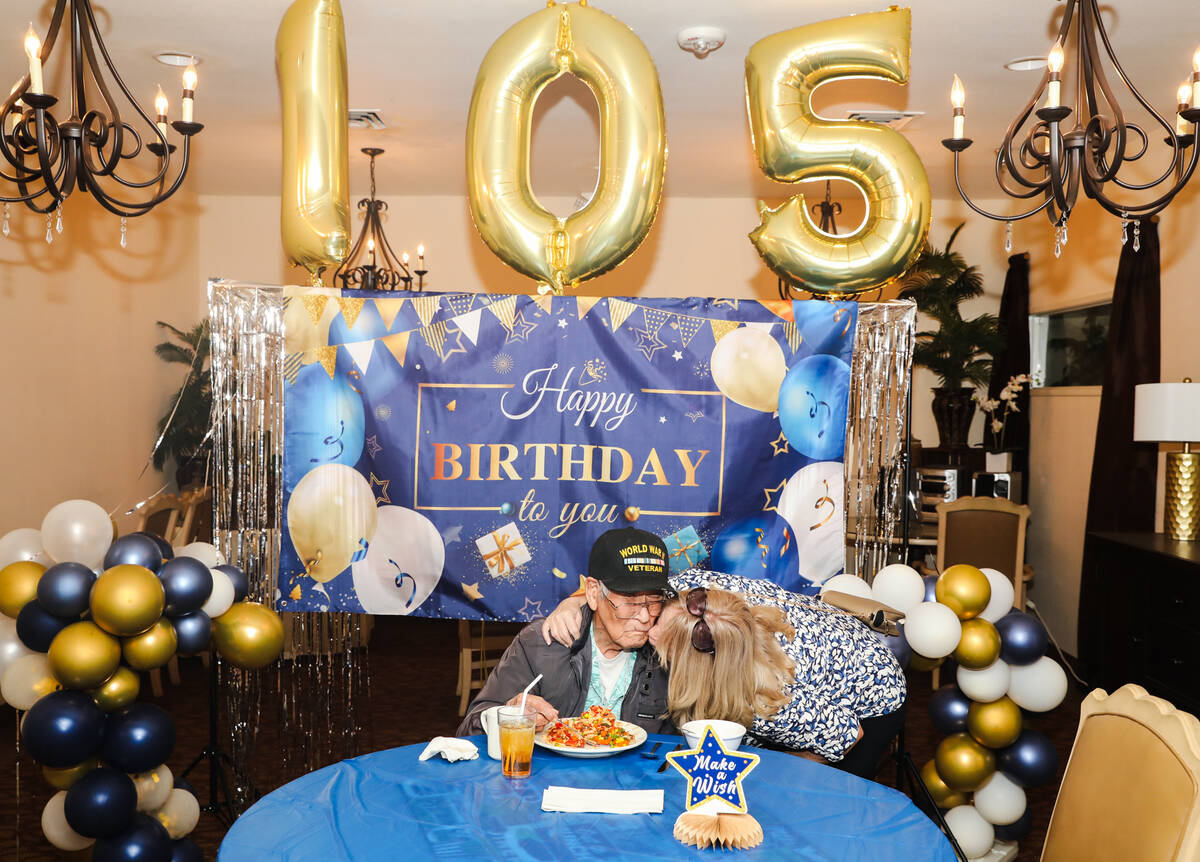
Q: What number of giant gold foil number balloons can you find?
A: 3